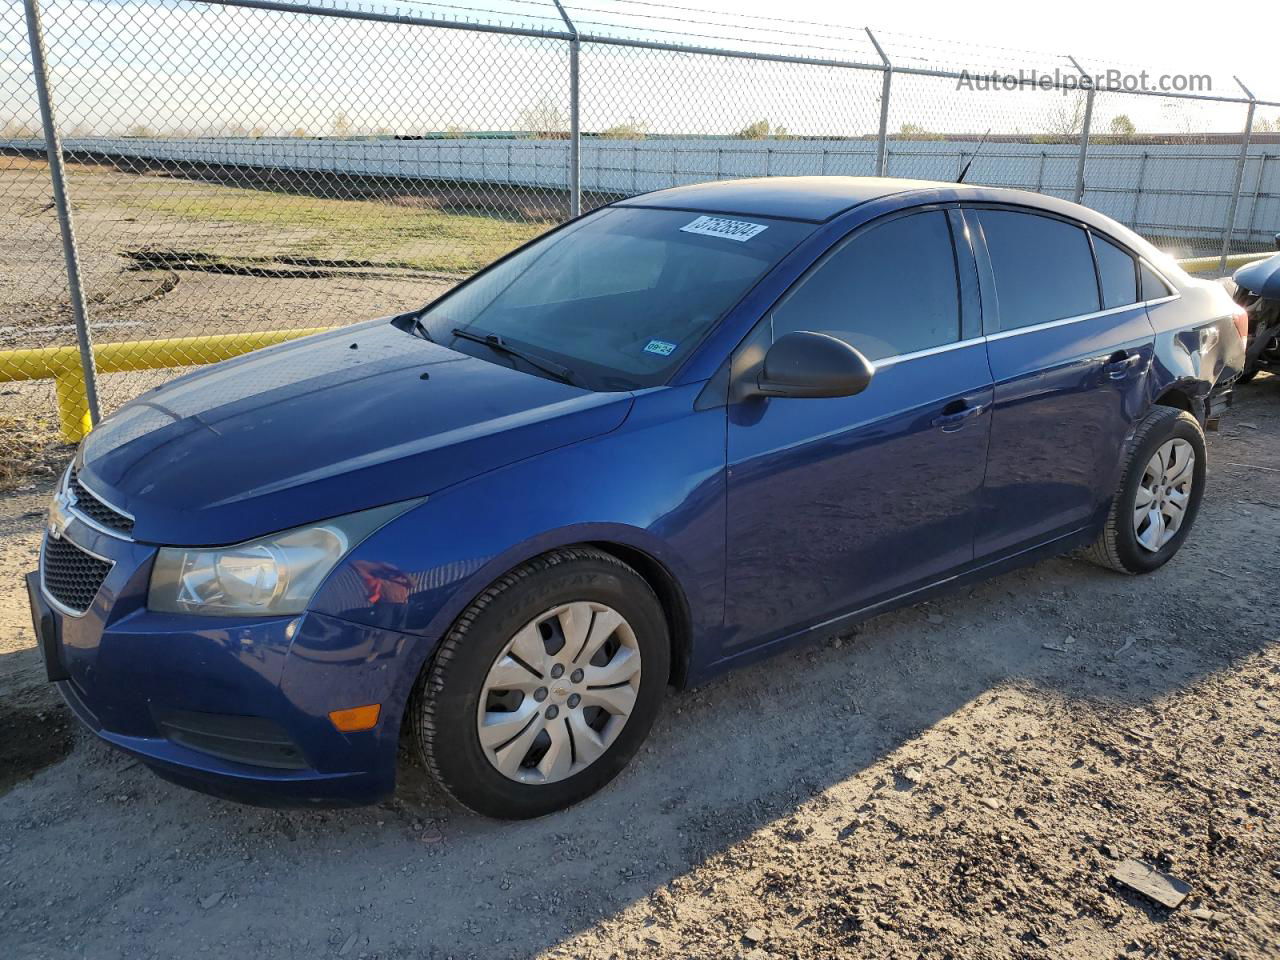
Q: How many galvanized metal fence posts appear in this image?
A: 5